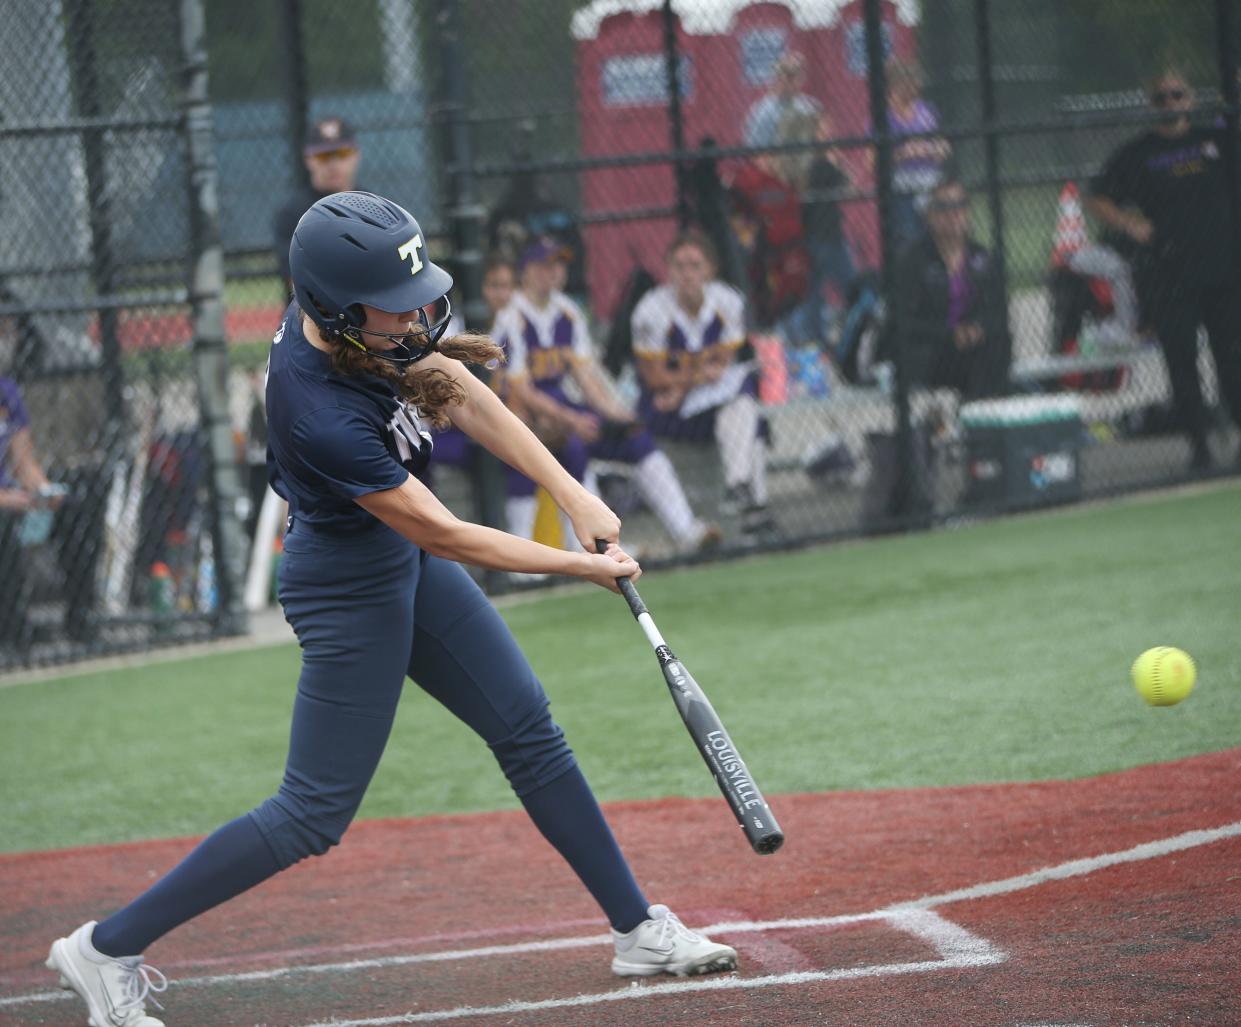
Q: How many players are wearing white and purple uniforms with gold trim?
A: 3